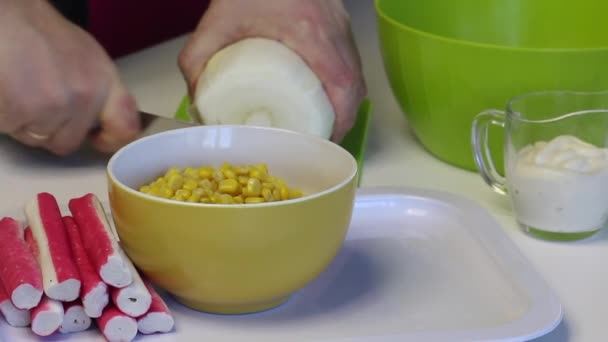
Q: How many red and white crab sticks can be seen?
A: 10